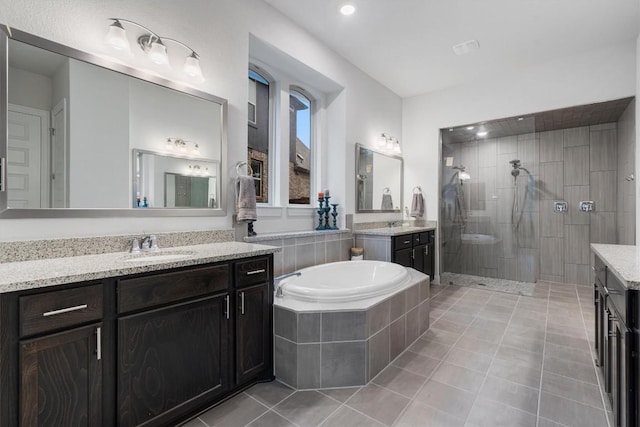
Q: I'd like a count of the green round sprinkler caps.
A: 0